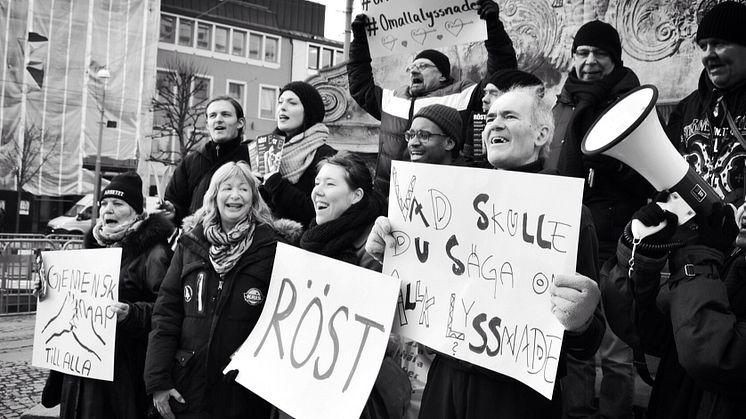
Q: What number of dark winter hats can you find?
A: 7